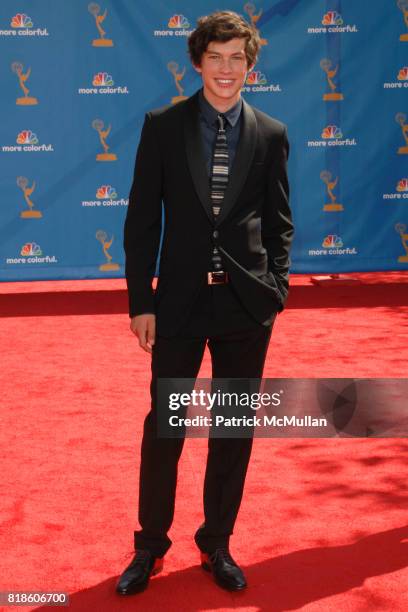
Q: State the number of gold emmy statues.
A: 12